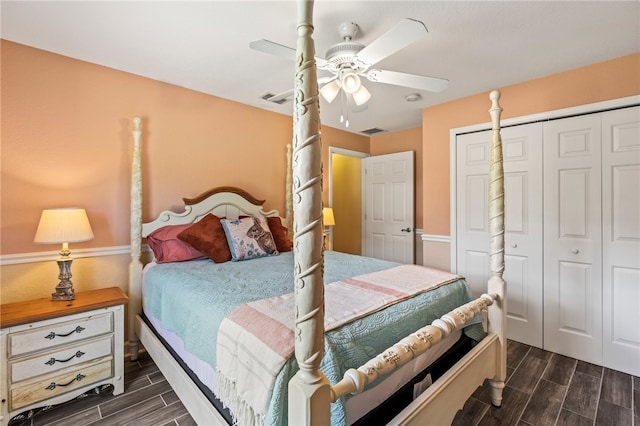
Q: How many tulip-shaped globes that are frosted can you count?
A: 3